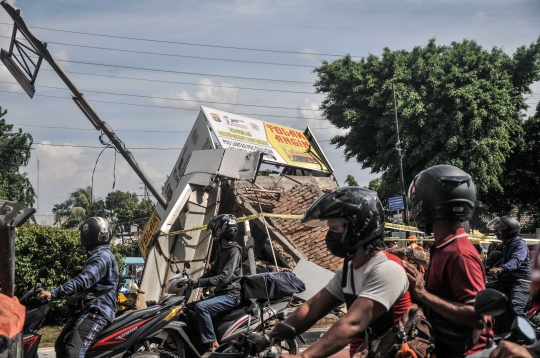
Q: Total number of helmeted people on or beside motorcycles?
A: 5